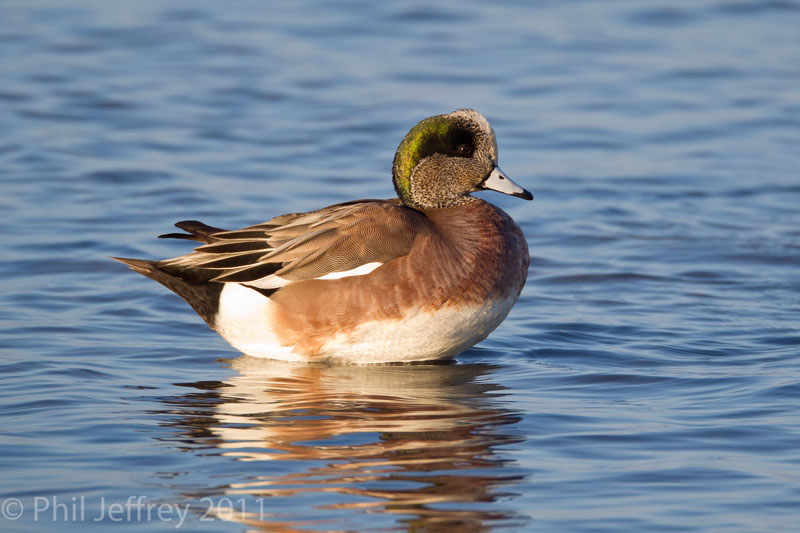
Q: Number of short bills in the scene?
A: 1